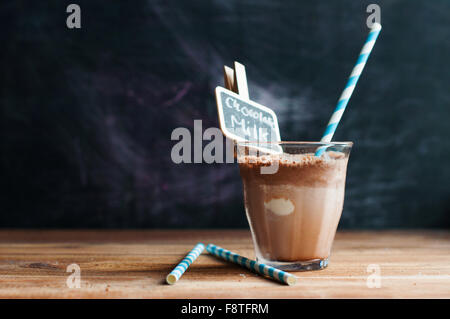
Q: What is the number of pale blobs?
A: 1